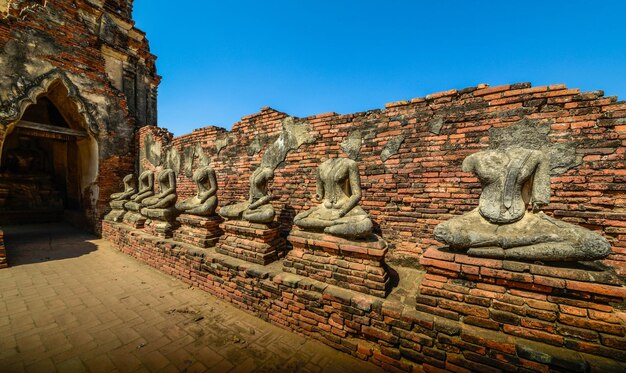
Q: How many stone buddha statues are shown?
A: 7